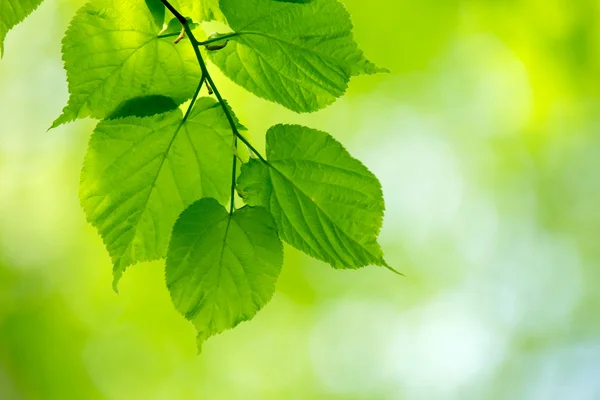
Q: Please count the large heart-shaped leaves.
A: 5